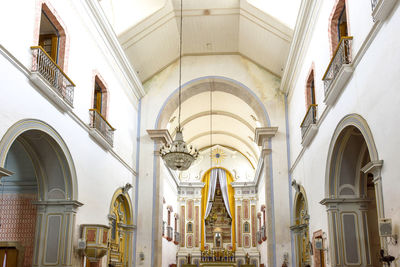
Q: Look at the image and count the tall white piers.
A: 2